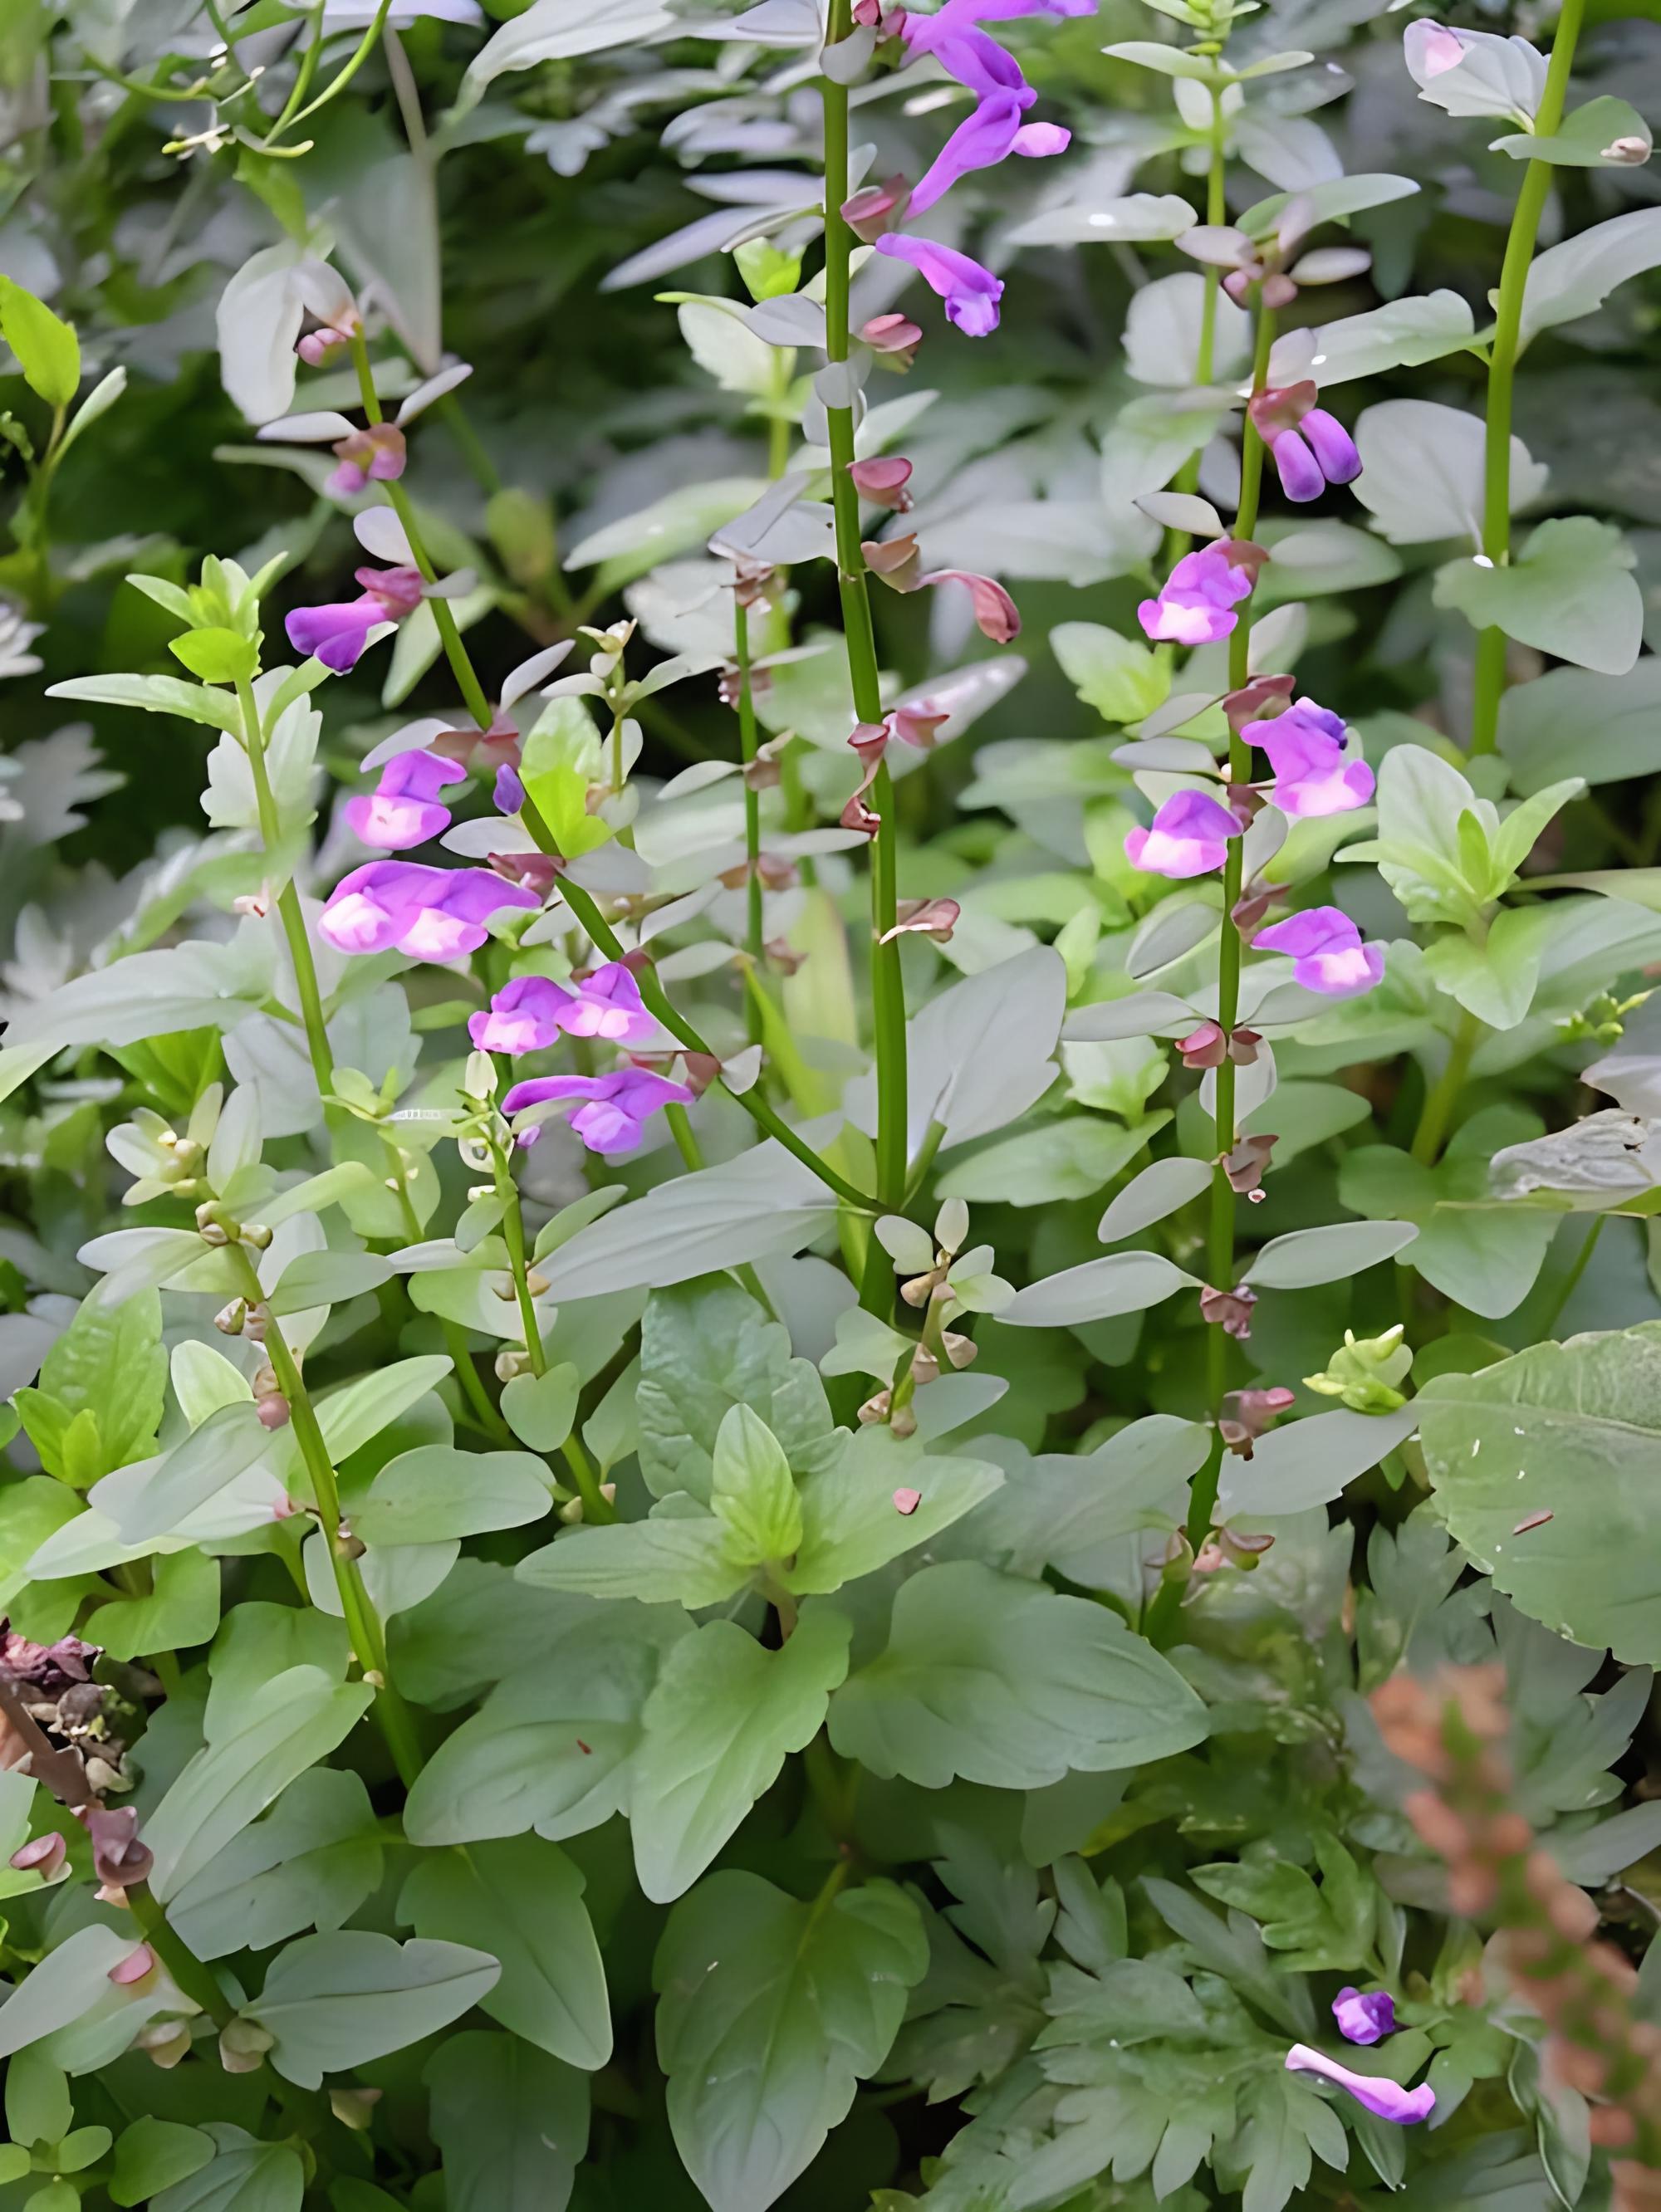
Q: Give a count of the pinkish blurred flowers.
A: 1